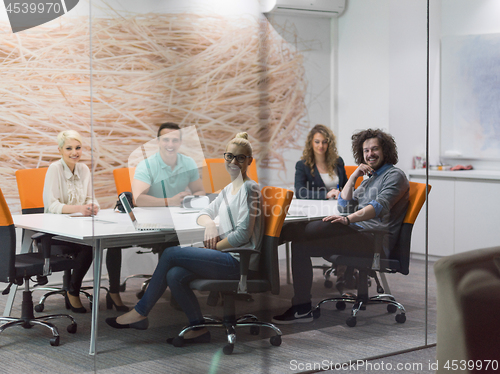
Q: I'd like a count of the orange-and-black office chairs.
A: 7